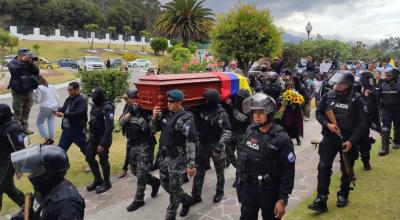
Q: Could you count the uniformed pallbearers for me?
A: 4